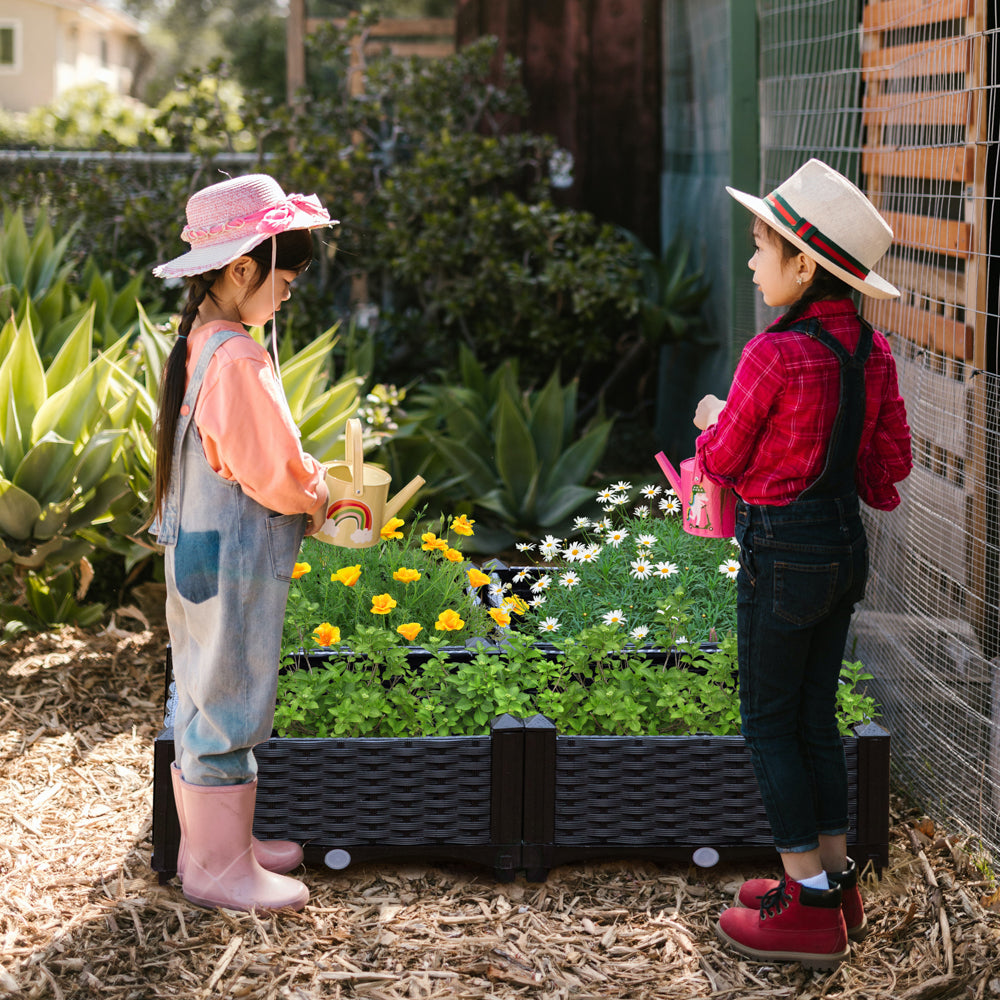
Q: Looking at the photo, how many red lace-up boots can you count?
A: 2